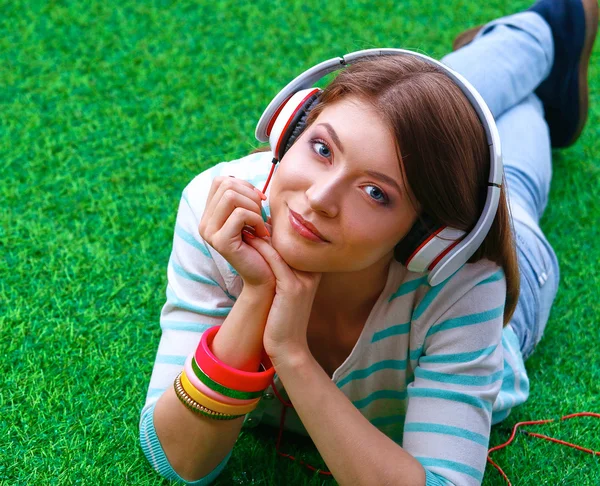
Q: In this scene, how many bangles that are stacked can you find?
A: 5